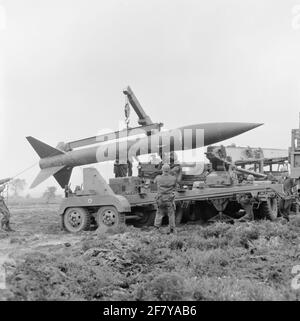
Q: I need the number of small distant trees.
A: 2